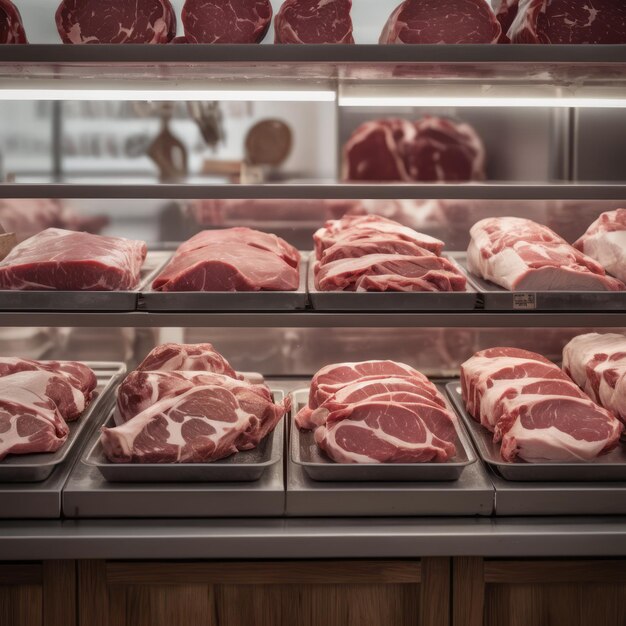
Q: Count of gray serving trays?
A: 8